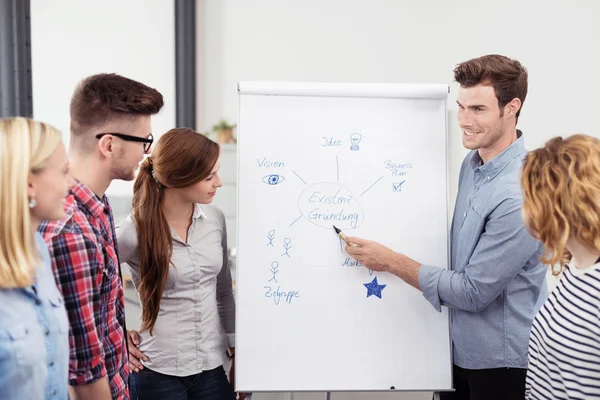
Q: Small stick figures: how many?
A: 3